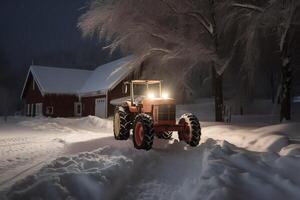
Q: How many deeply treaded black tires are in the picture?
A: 4